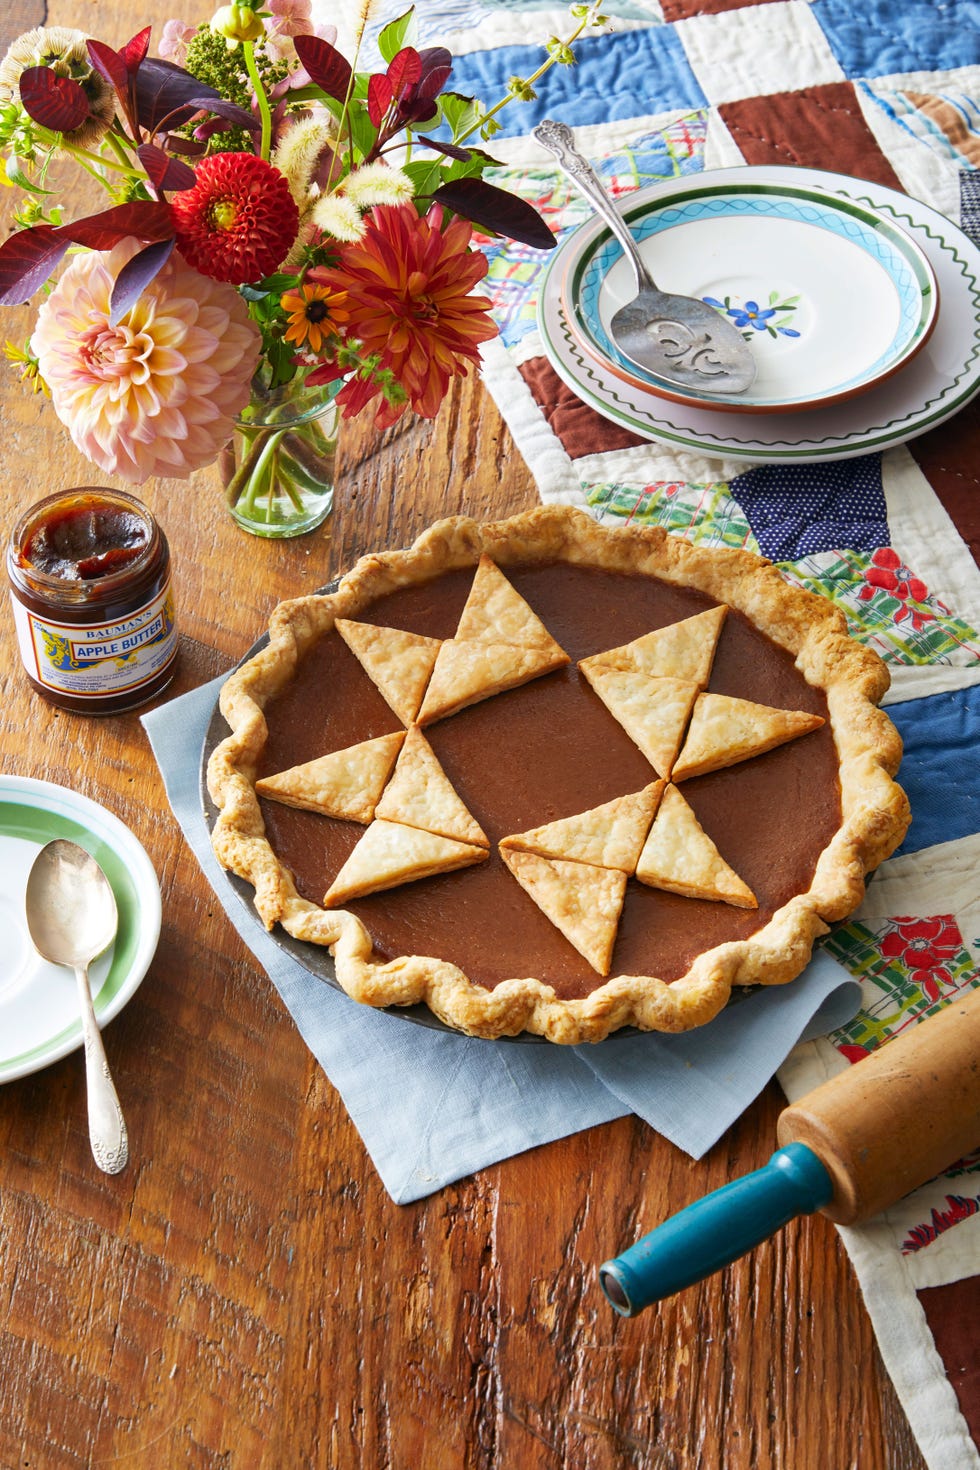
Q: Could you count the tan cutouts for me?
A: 12